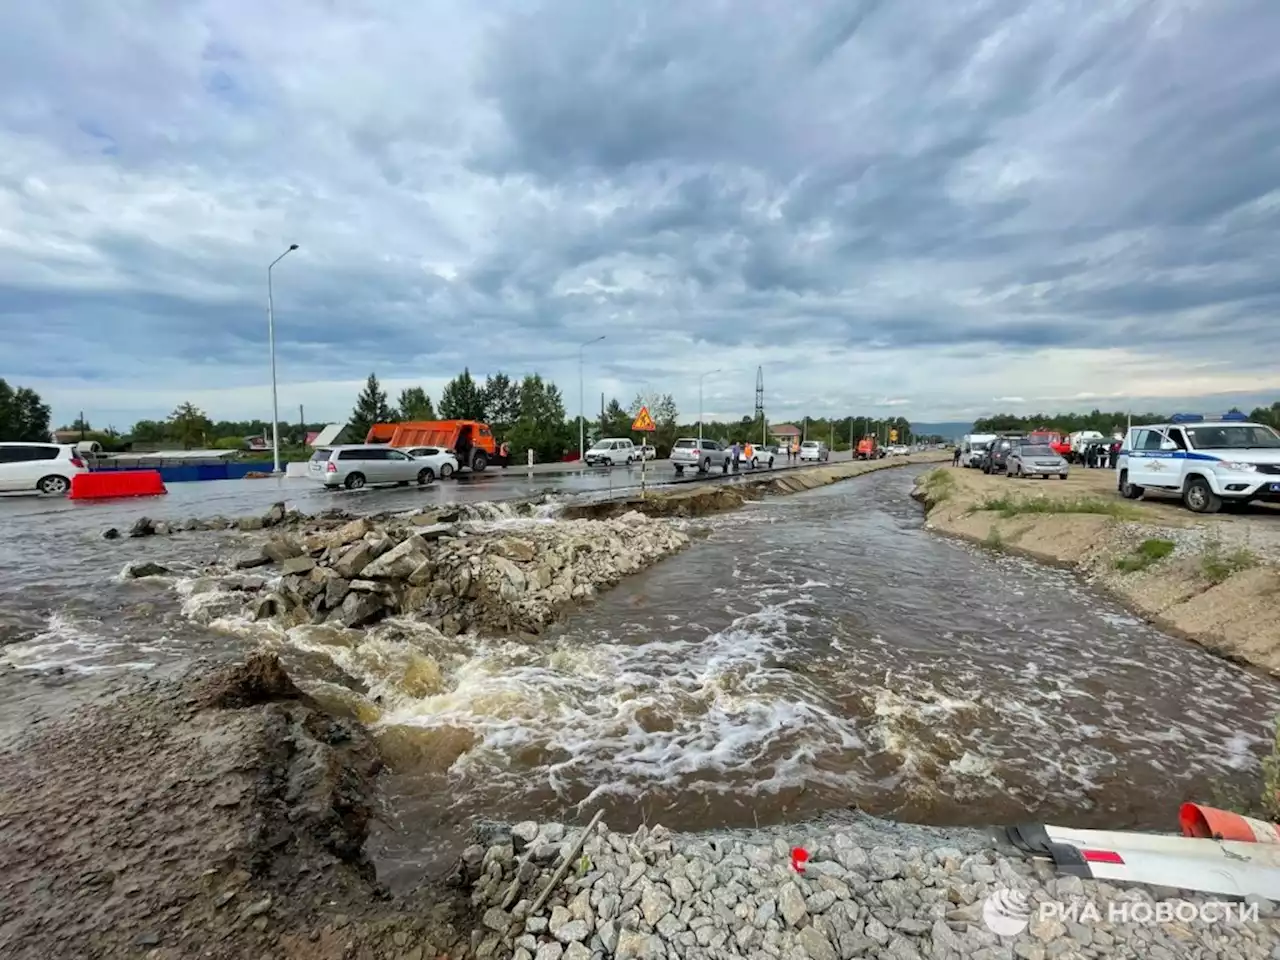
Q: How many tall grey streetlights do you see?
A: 3